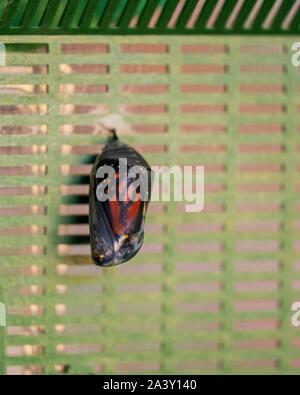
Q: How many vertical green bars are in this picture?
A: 5